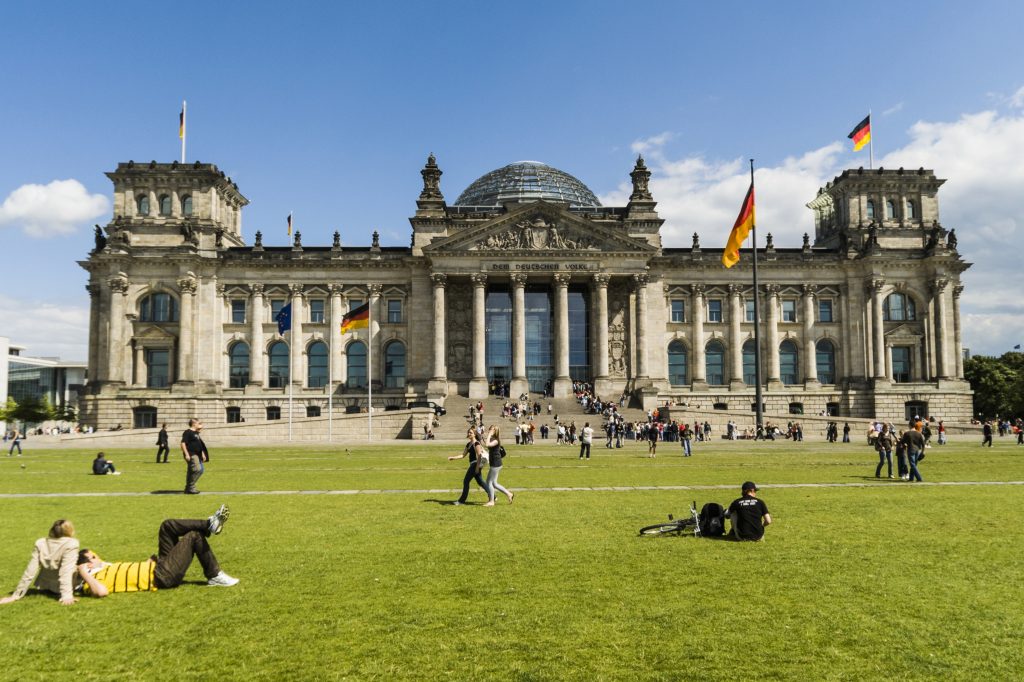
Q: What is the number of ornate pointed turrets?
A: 2